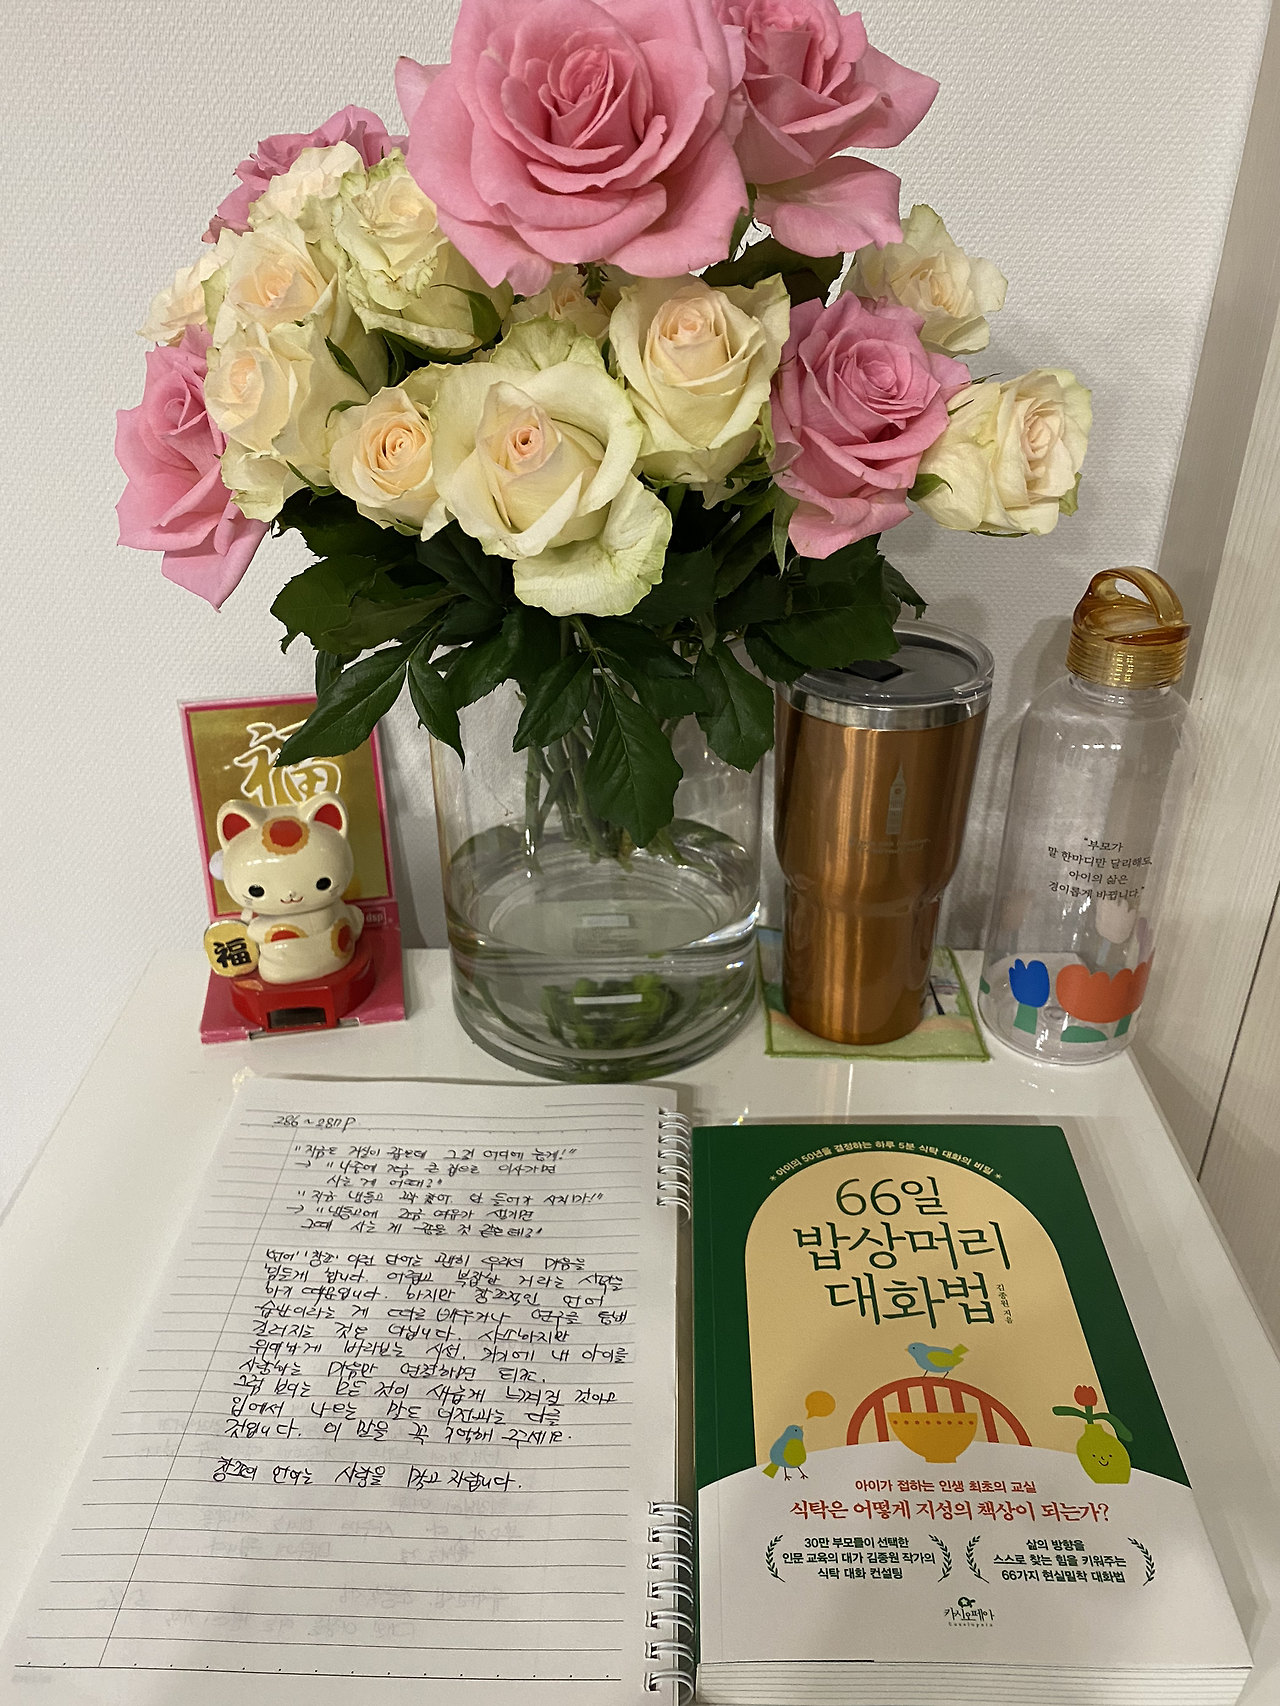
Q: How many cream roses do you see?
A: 11